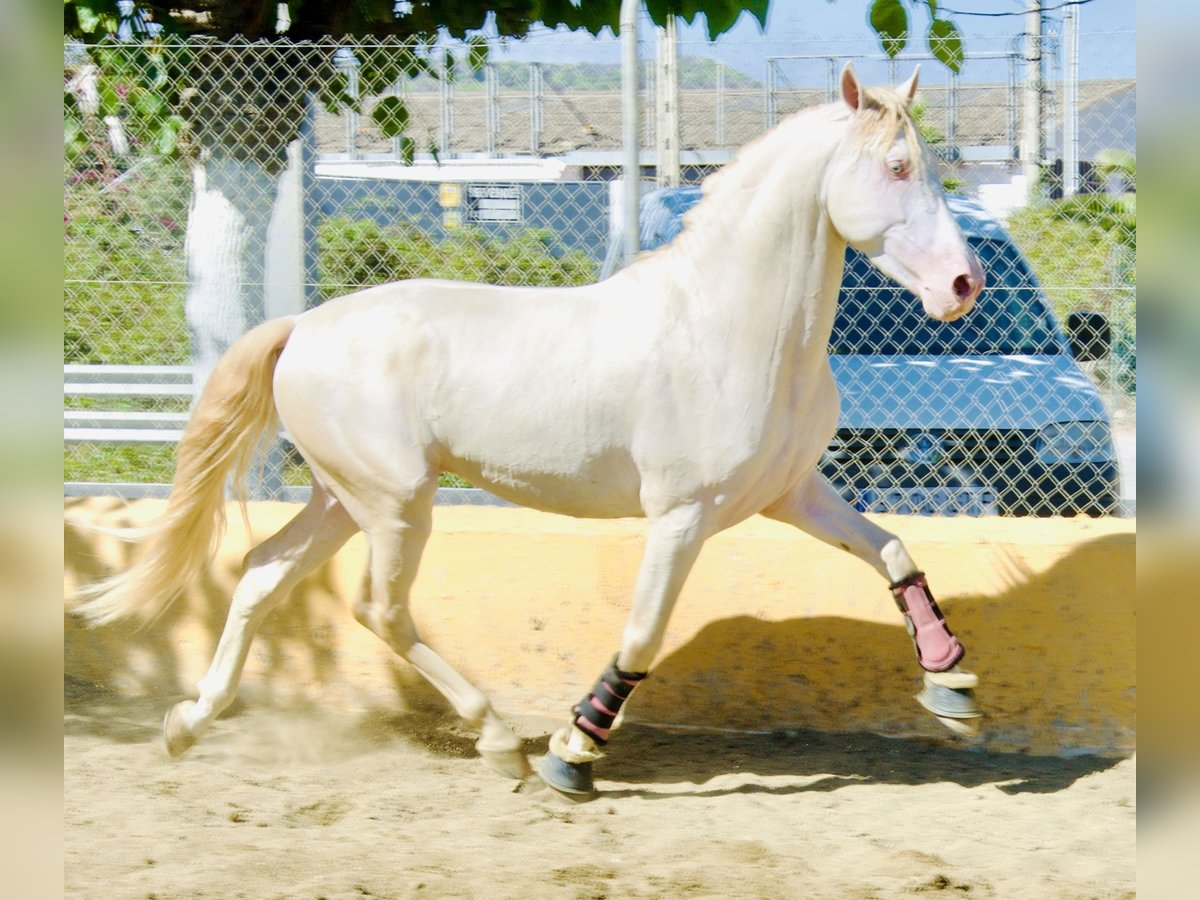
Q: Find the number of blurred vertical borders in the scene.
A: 2